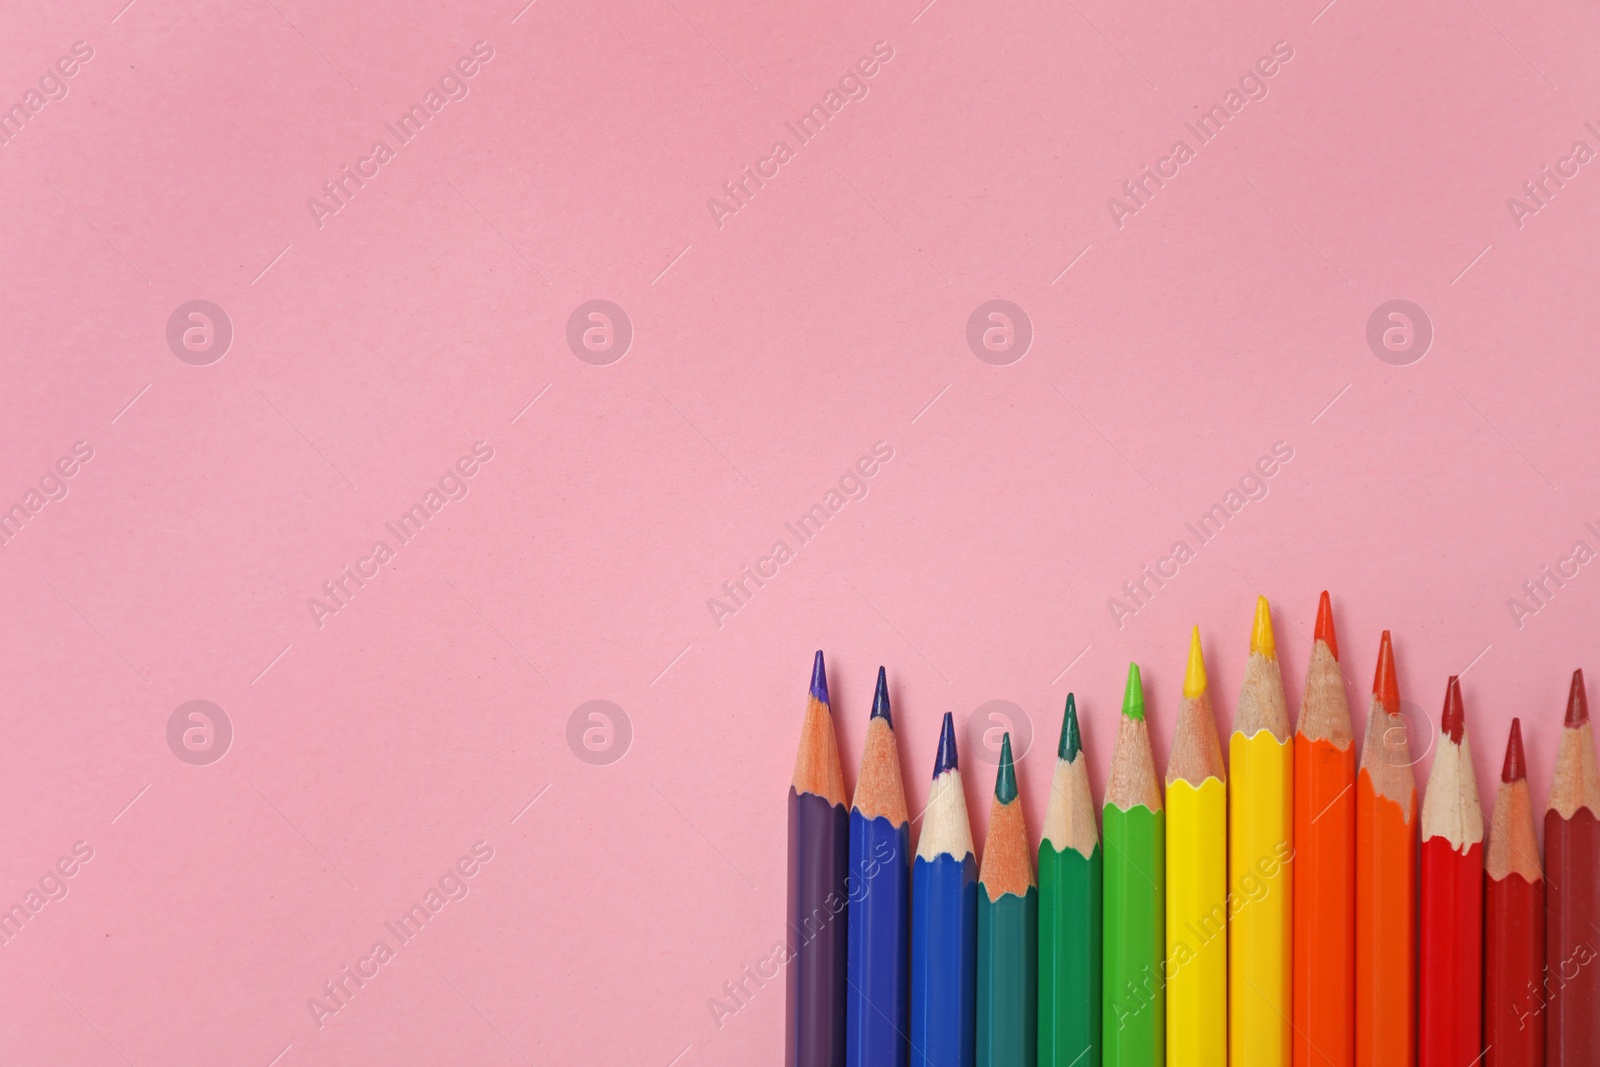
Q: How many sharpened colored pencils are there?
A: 13